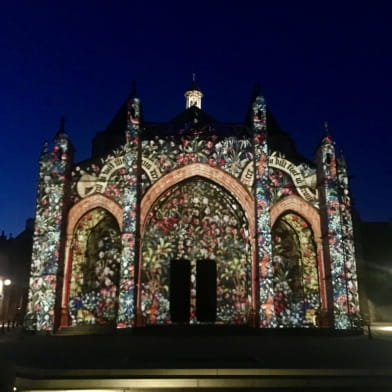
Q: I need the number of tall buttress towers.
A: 4